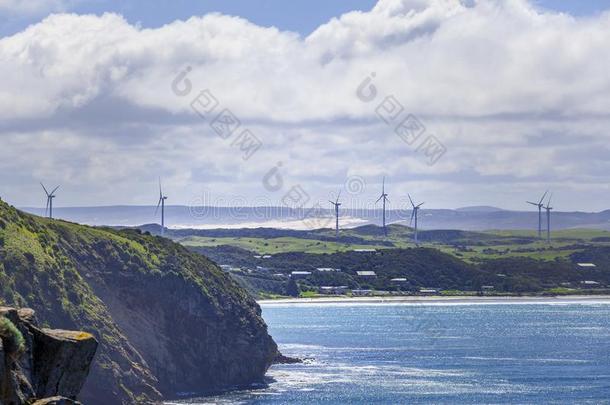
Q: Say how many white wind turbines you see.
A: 7